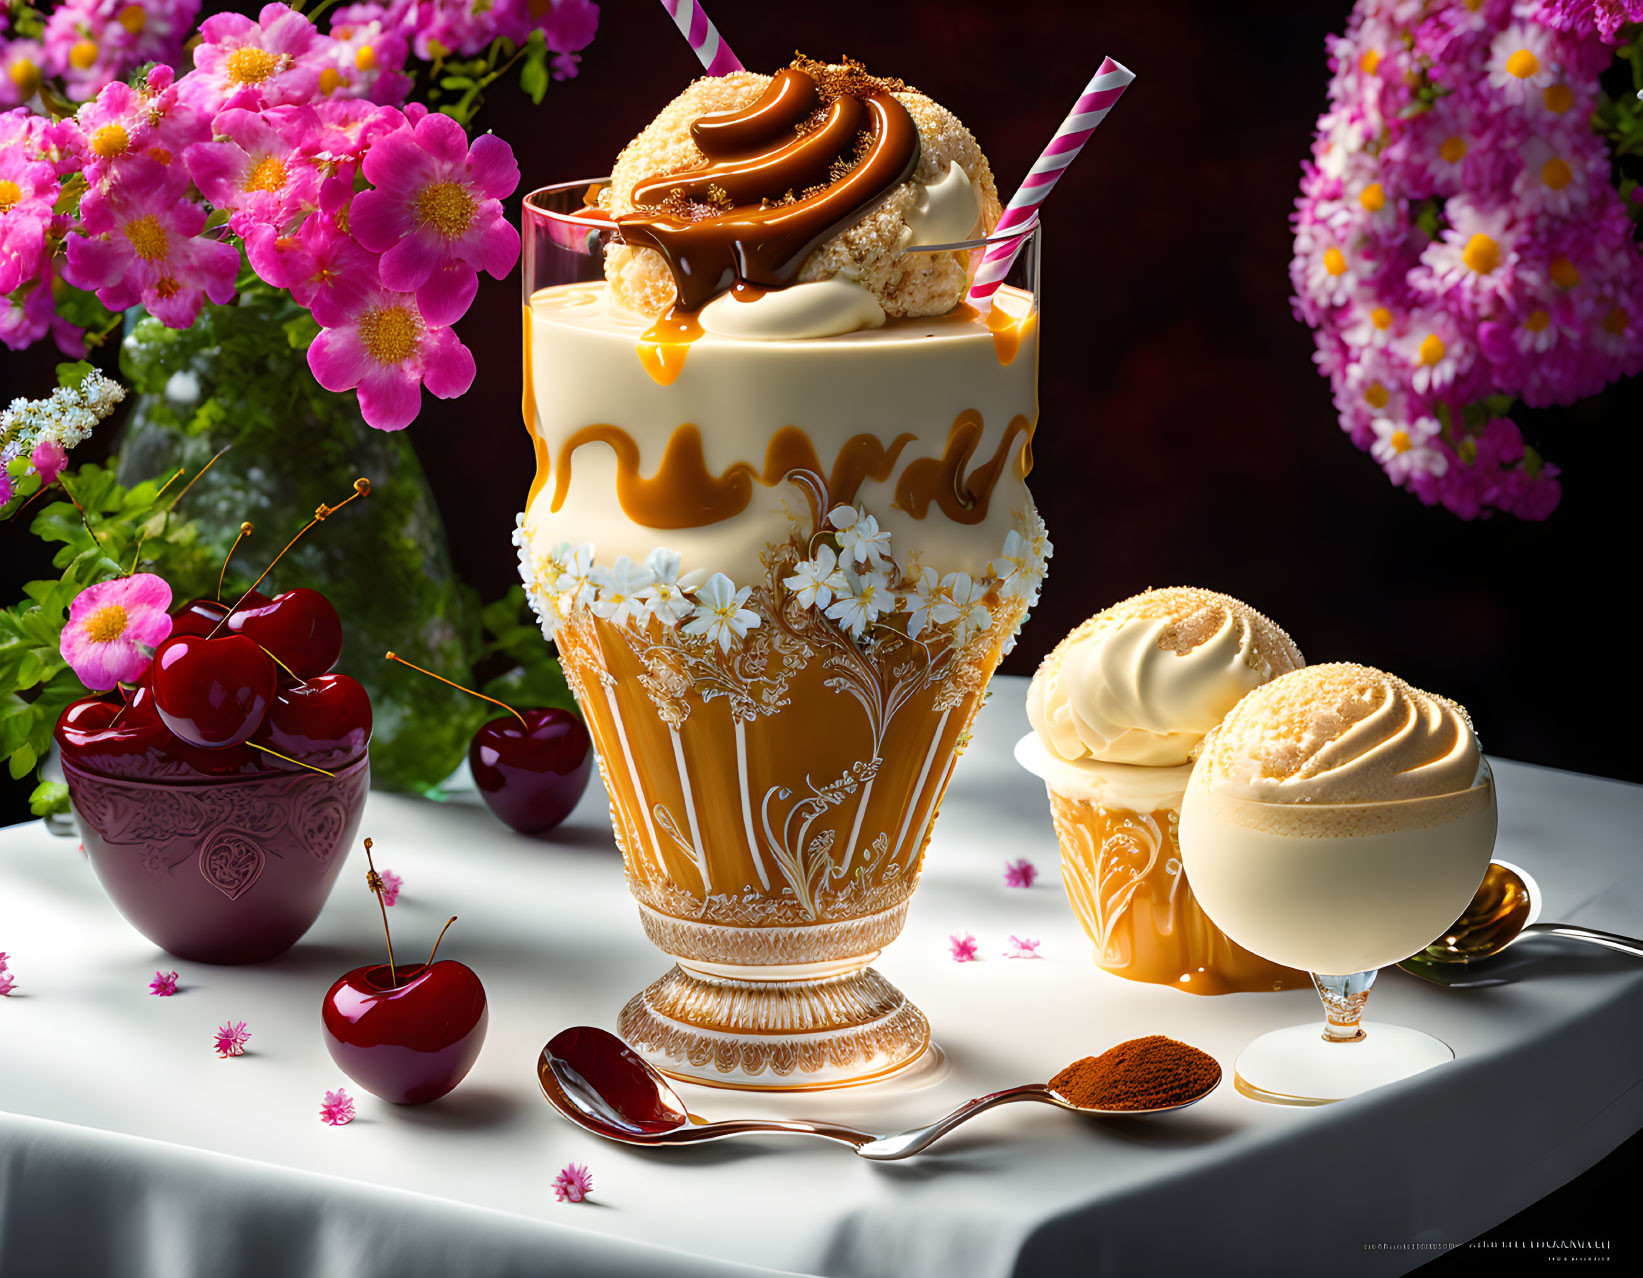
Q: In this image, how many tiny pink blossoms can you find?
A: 9